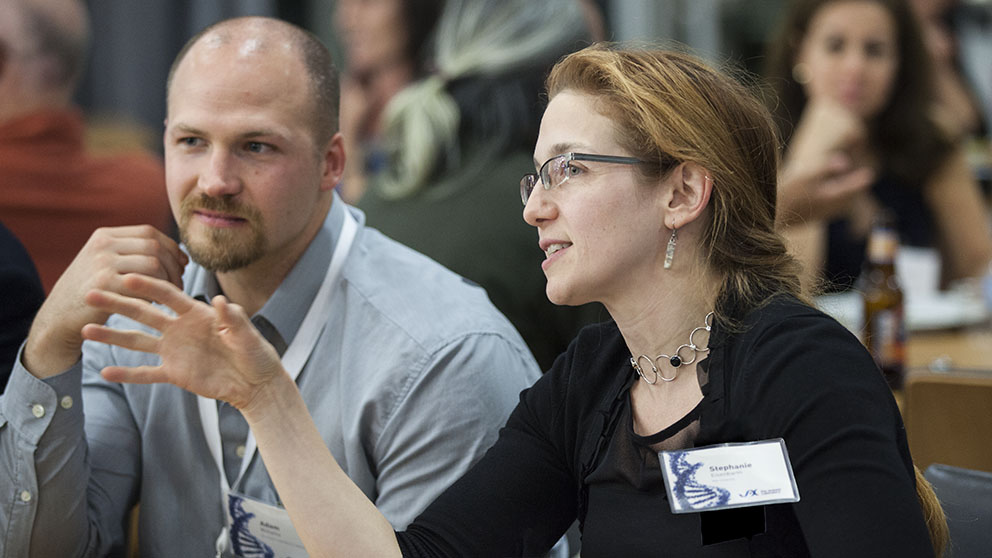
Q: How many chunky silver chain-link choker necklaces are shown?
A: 1